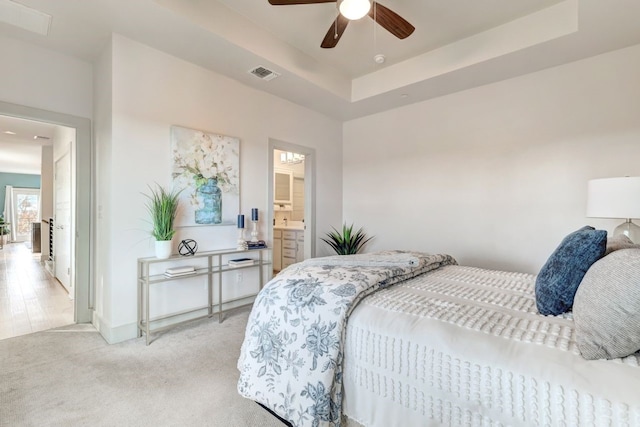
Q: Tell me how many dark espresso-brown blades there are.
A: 3